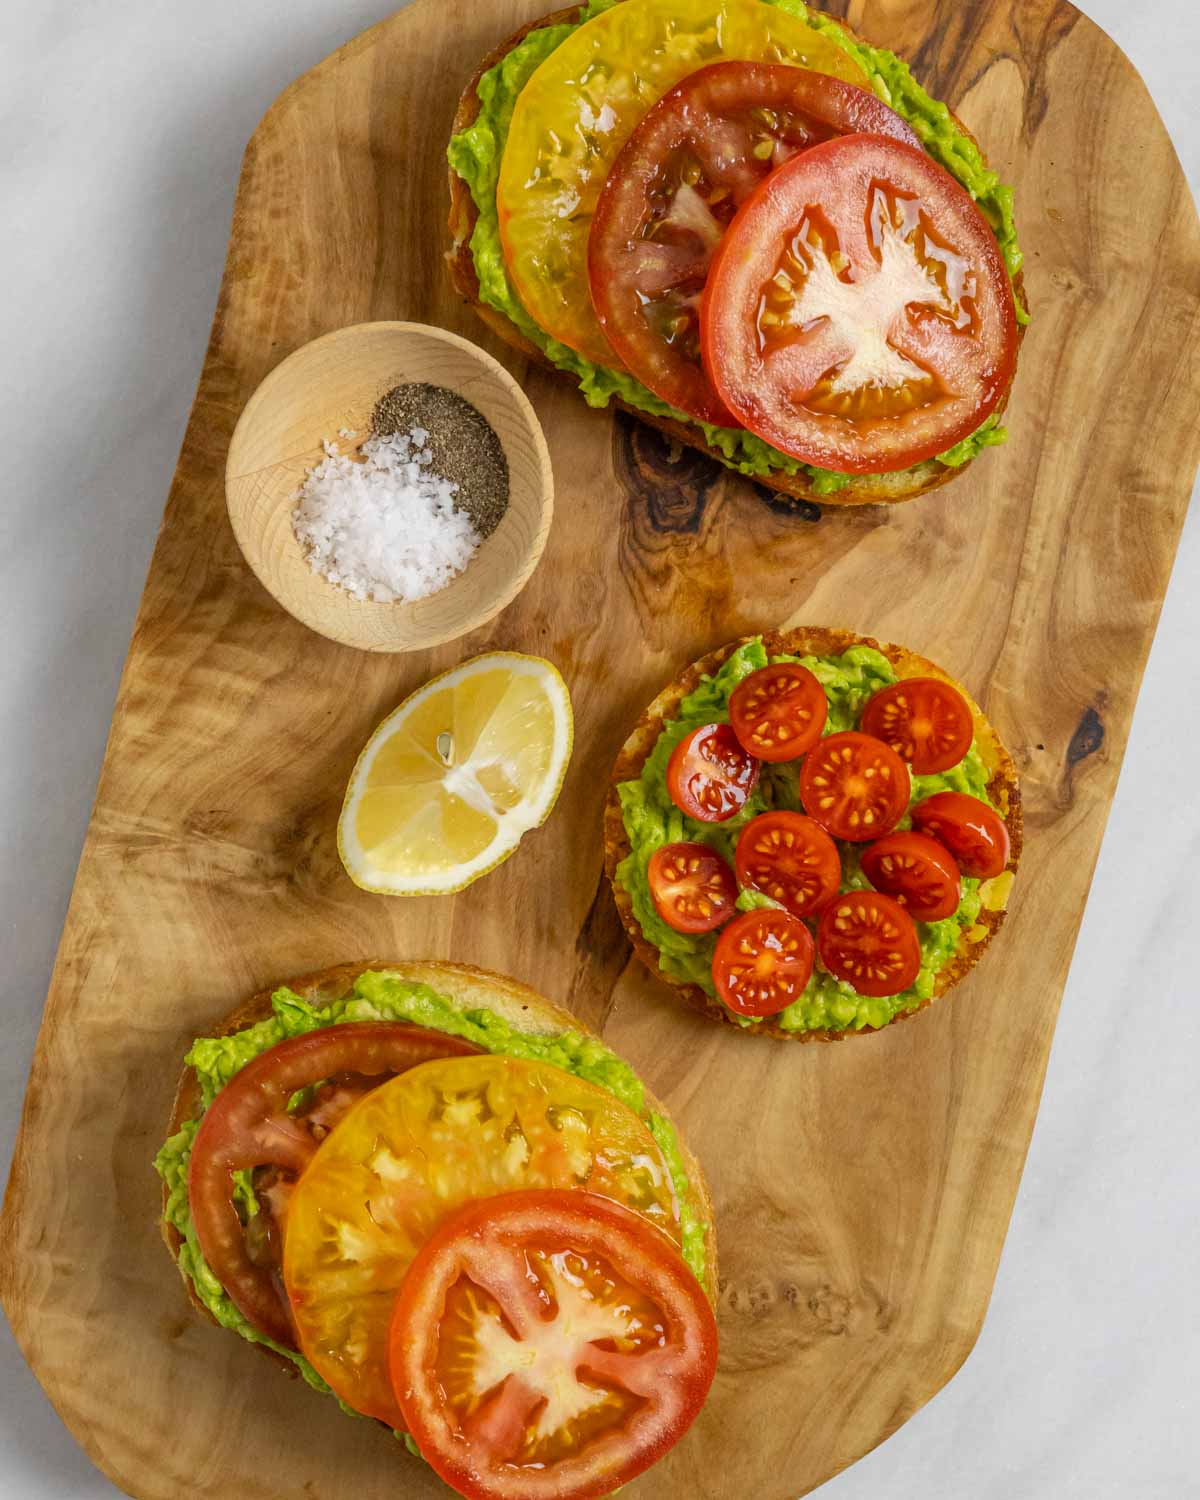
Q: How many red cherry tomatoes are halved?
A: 10